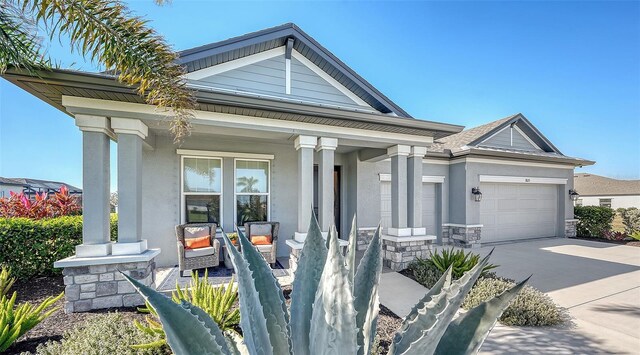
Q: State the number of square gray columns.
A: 6